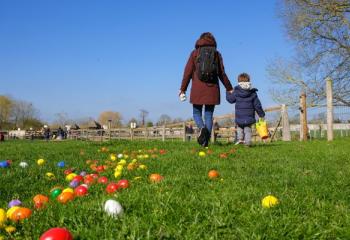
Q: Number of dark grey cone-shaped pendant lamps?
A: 0